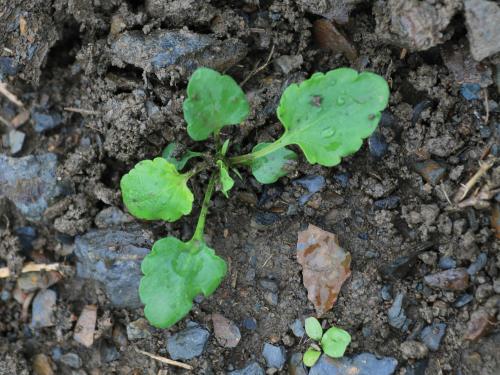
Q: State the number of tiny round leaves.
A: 3